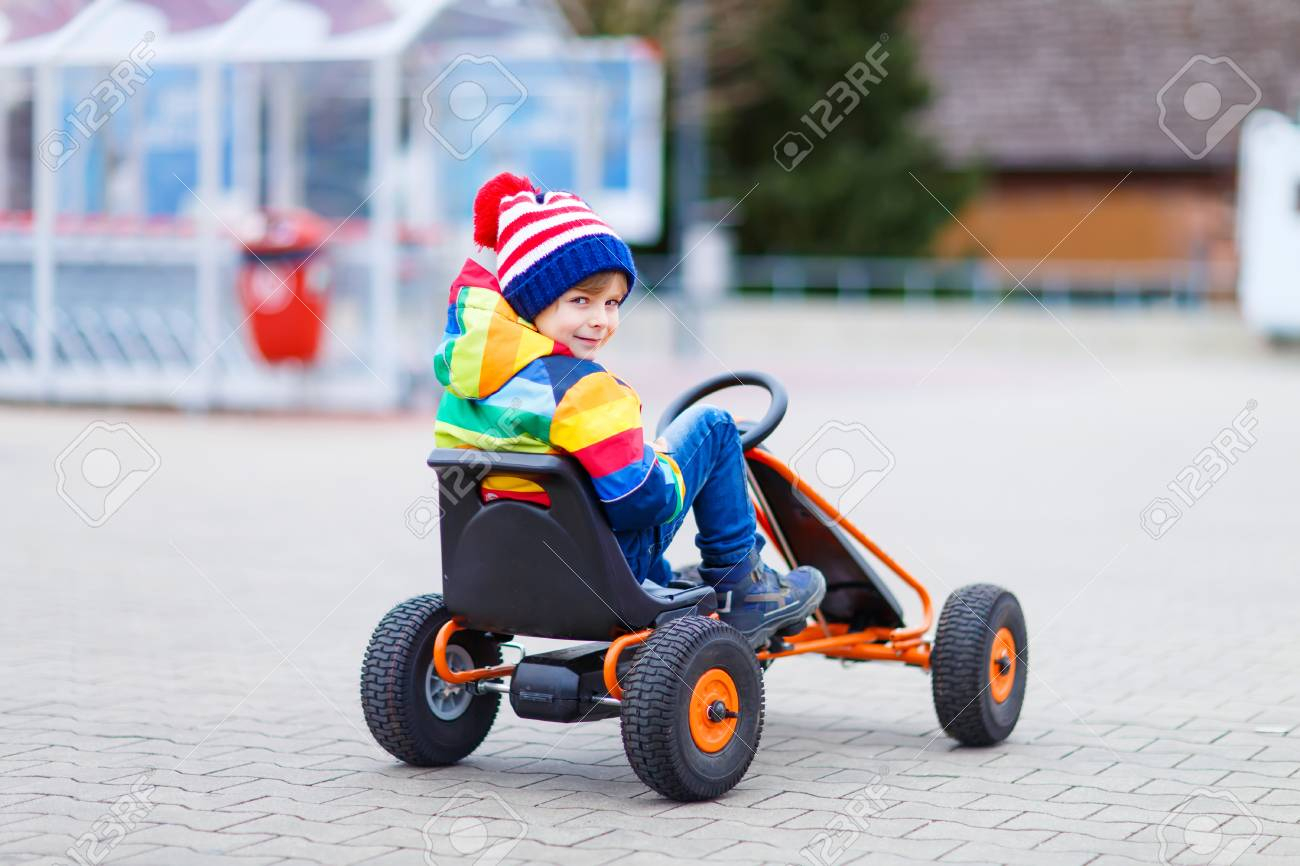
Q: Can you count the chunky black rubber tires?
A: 3